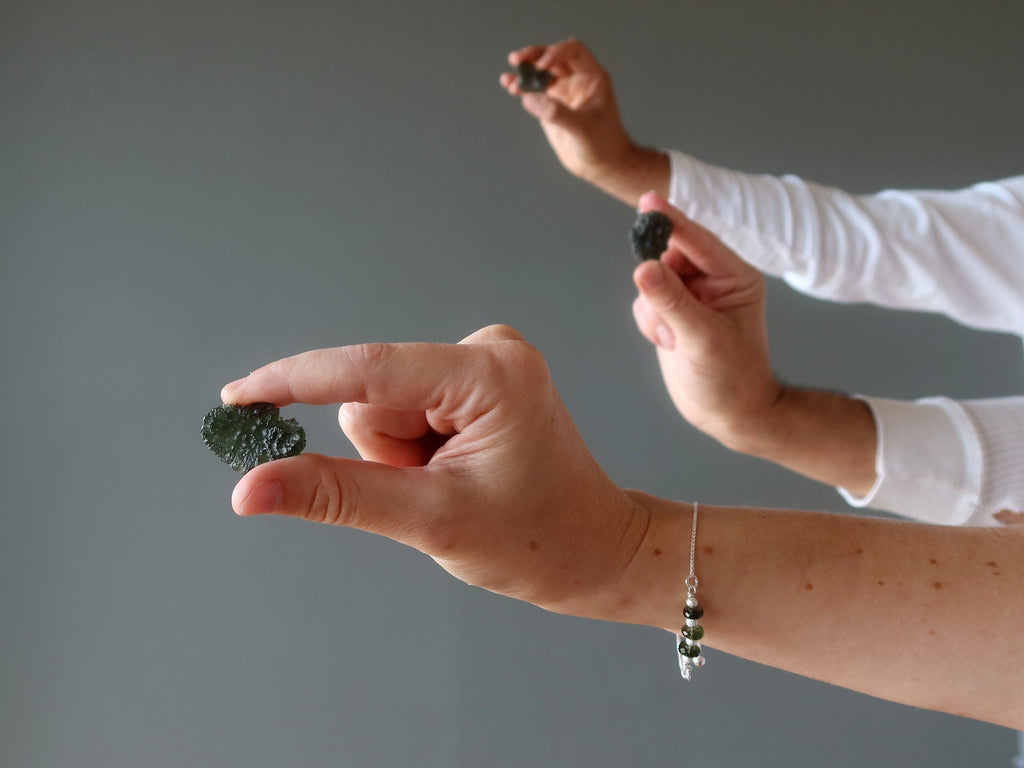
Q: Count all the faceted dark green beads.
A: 3